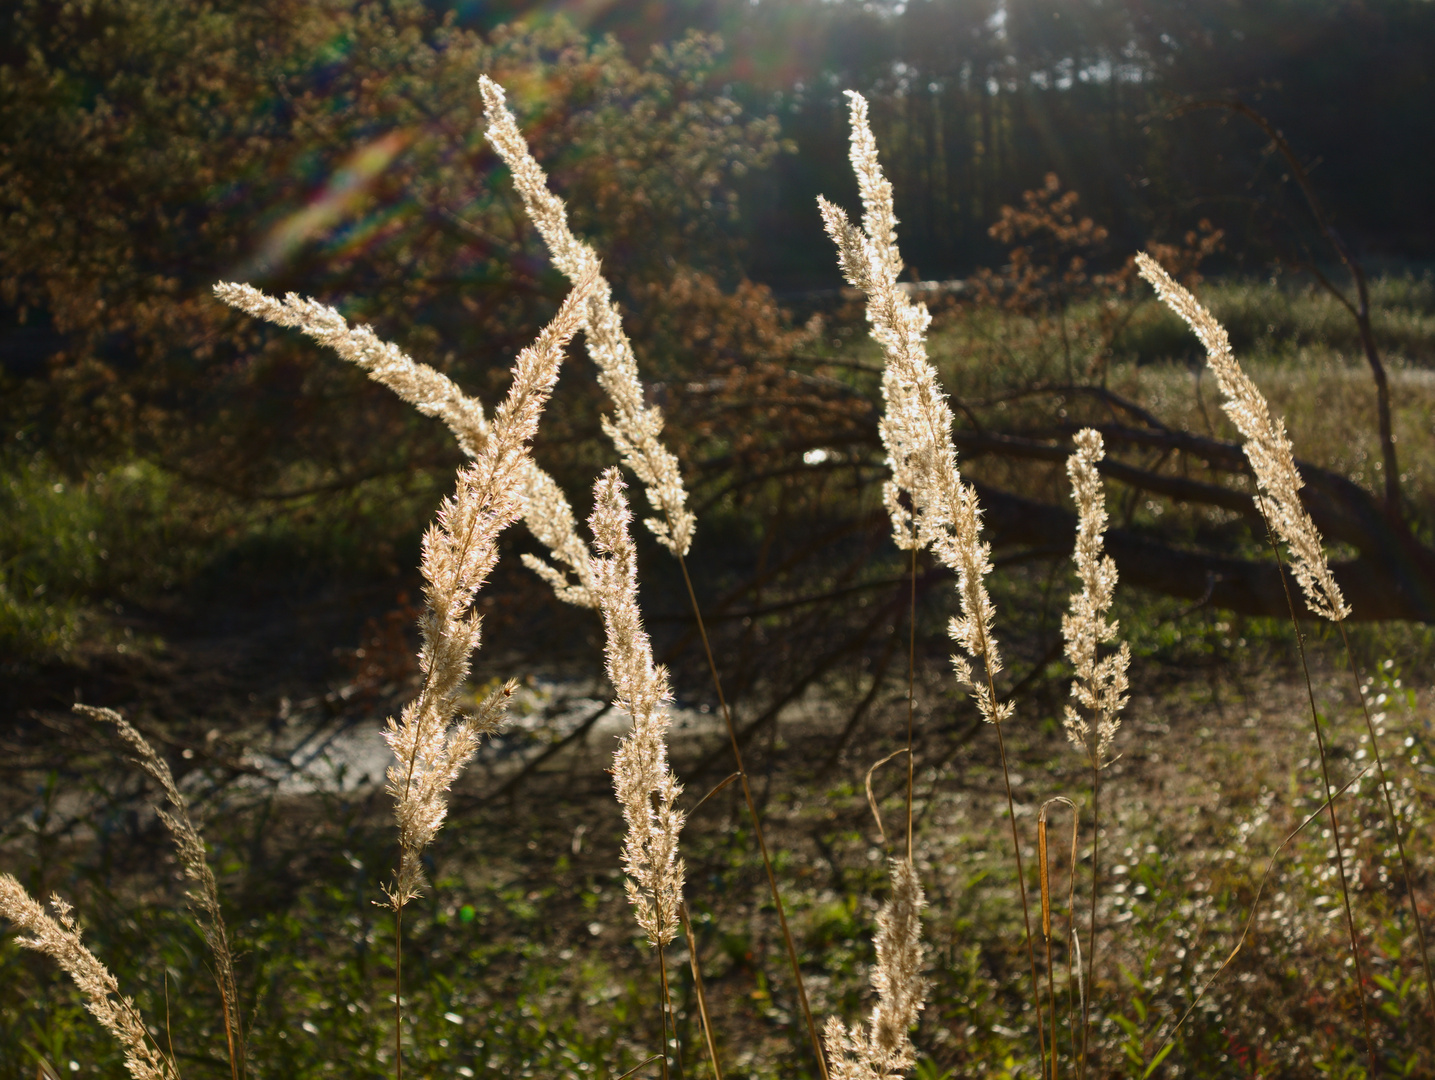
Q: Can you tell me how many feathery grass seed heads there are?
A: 11